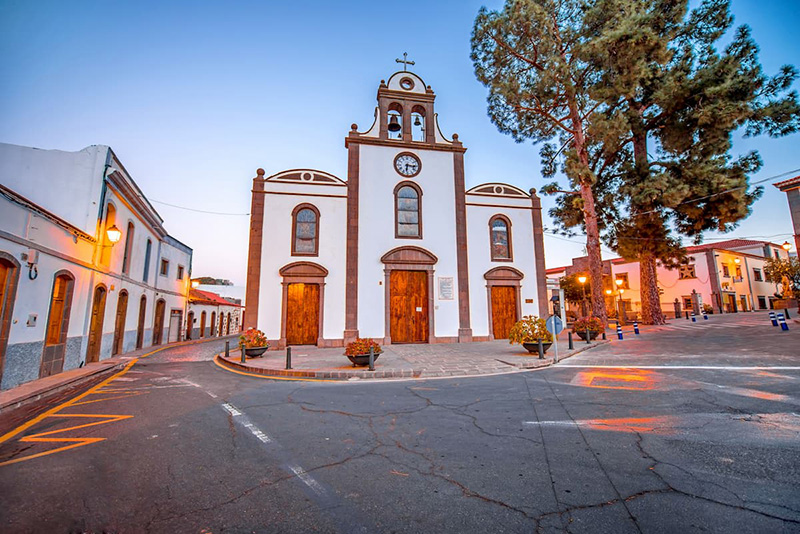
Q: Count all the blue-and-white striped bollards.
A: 6